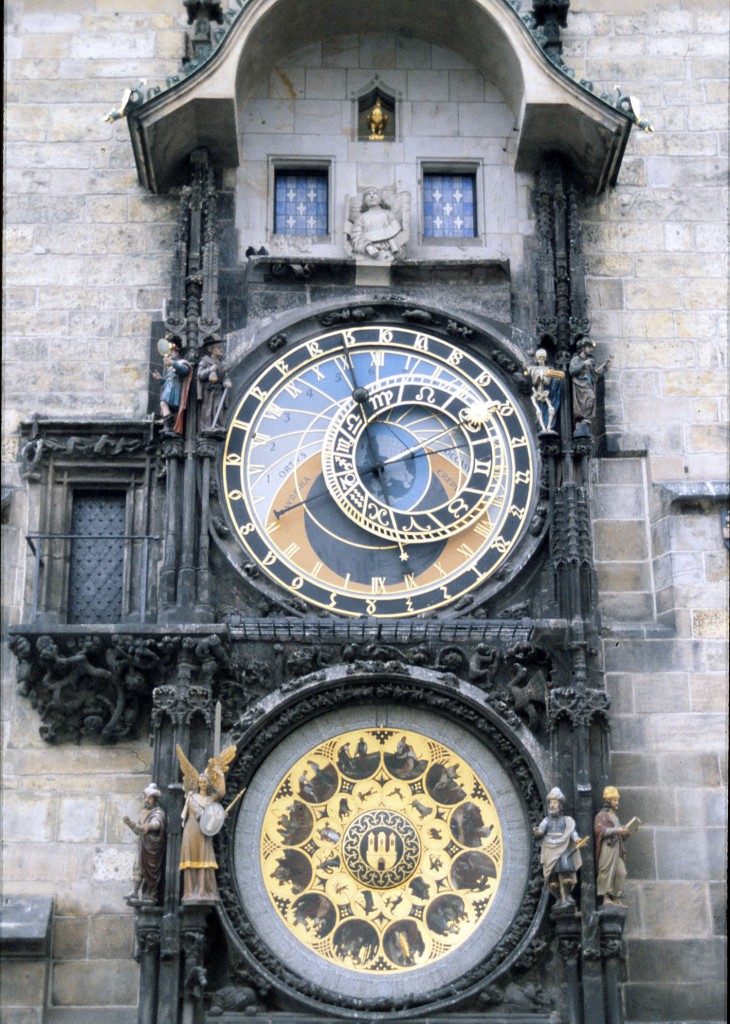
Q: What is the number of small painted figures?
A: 8